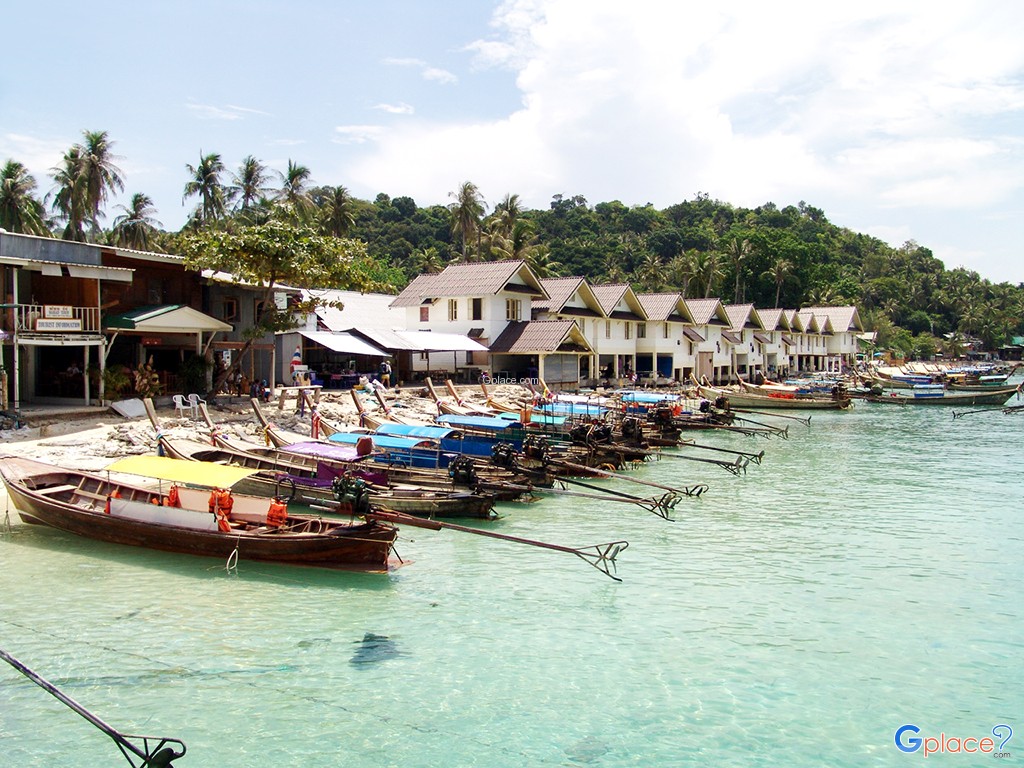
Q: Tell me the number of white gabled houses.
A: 11